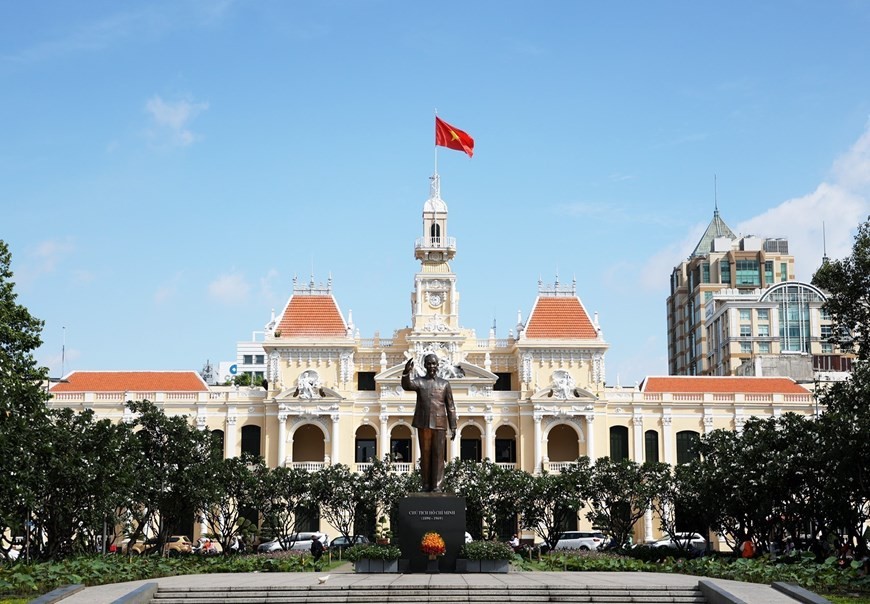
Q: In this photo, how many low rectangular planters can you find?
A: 2